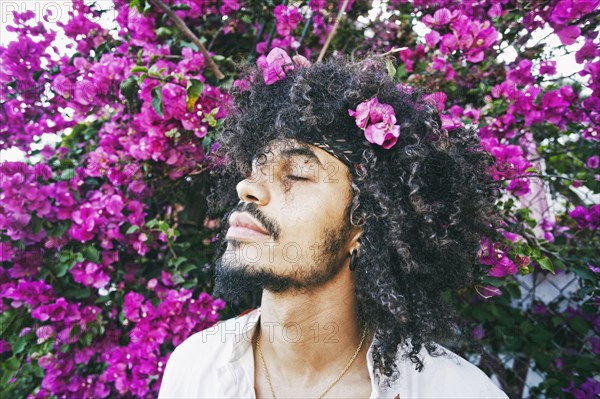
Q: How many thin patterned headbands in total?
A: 1